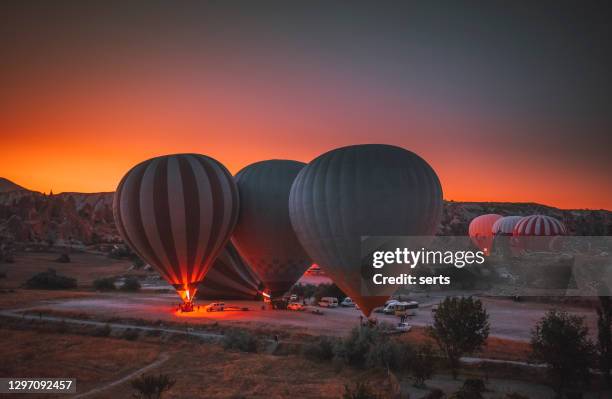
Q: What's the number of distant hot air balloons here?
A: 3